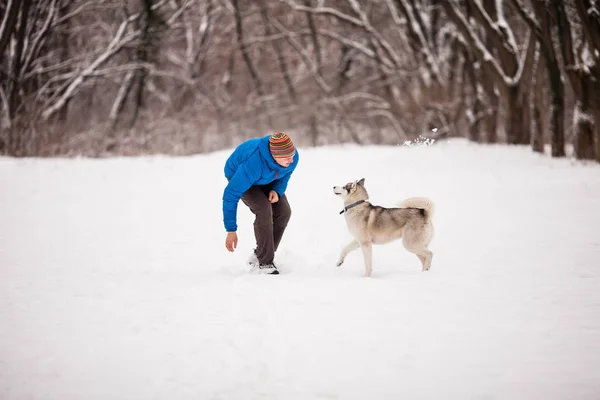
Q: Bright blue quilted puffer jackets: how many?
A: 1